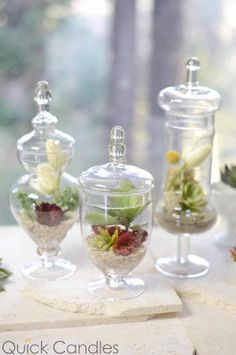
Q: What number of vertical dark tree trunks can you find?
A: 2